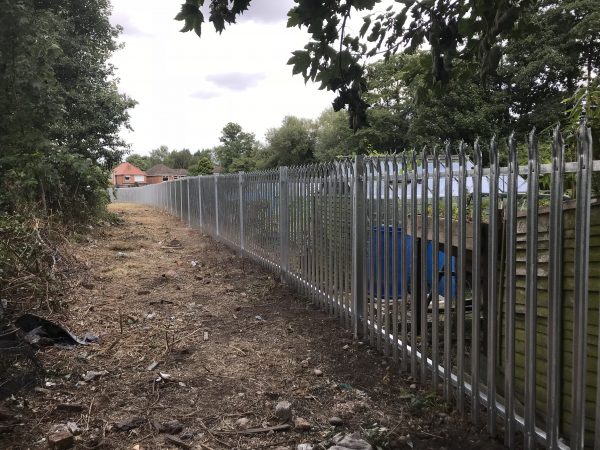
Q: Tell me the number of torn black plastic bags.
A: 1